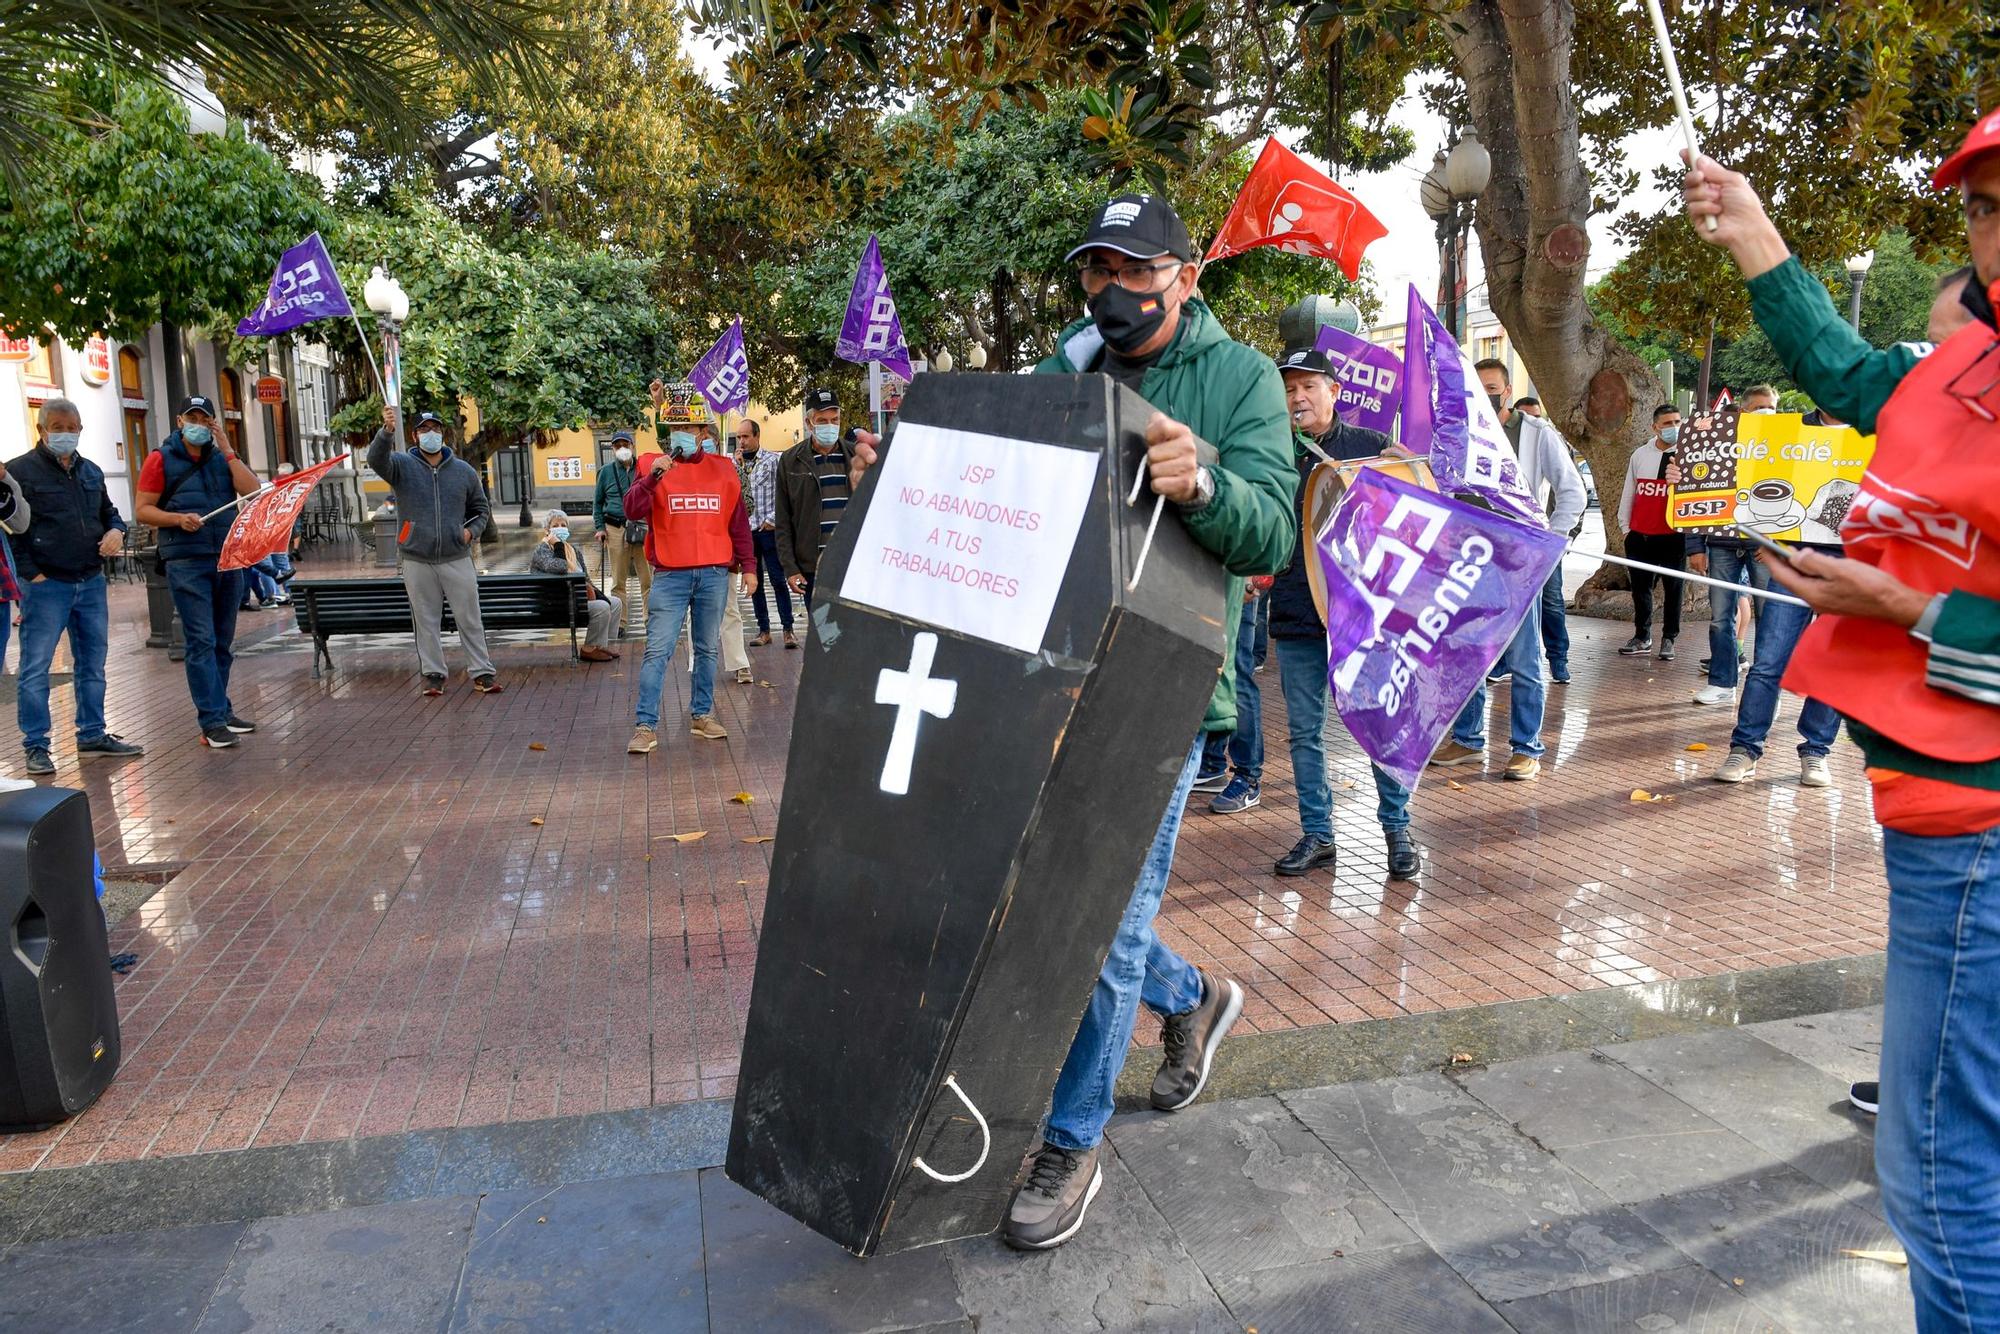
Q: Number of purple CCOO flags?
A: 6